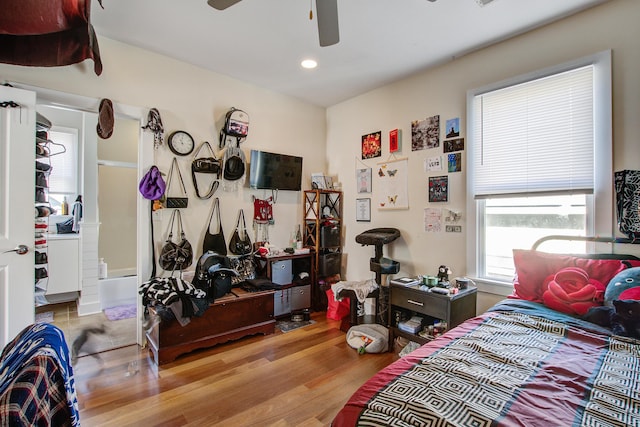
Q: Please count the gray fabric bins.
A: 3